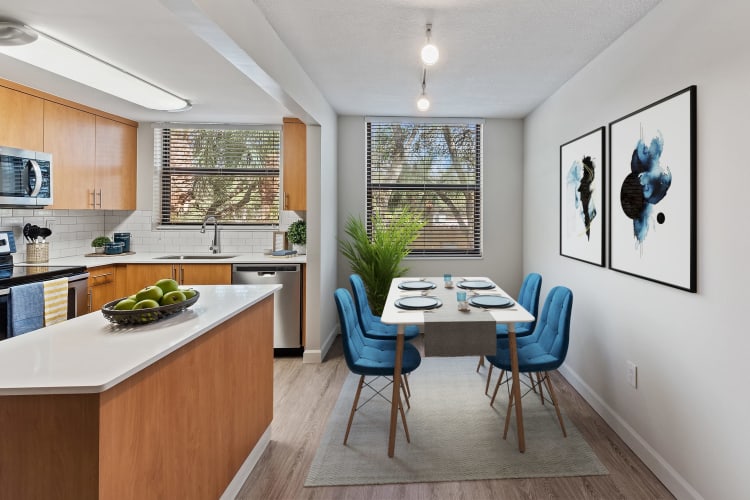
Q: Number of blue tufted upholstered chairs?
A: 4